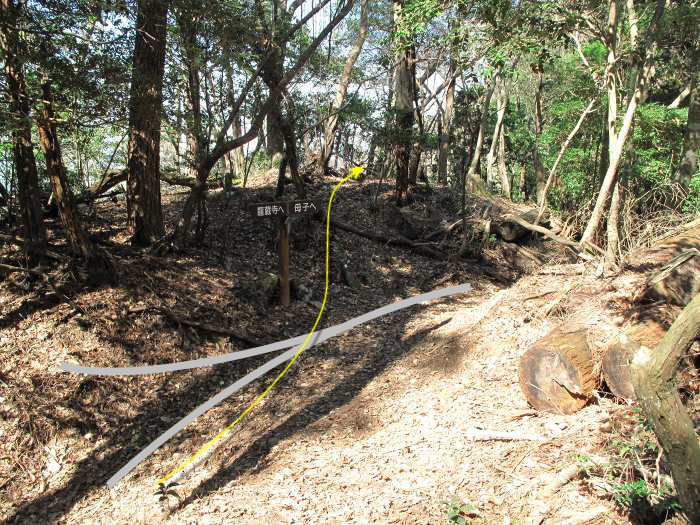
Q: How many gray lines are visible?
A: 2